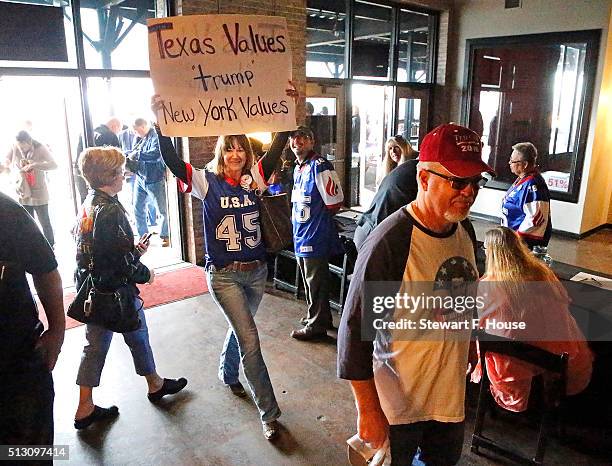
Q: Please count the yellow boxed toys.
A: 0